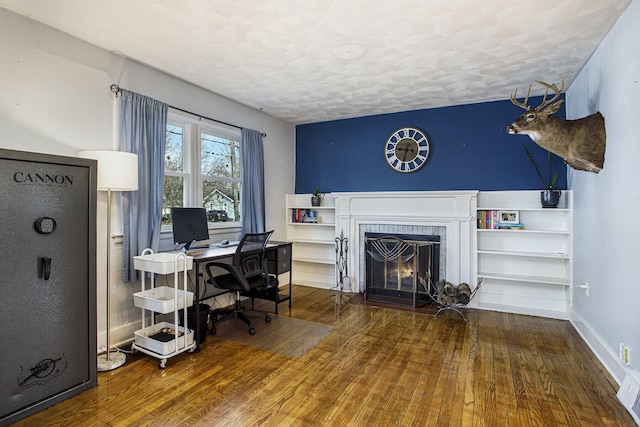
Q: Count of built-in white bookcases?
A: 2